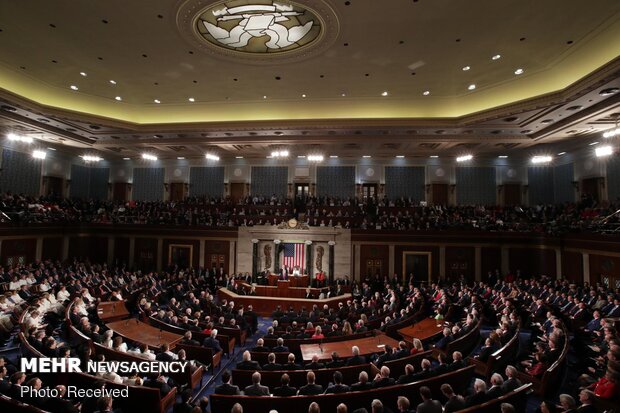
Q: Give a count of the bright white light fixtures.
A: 11